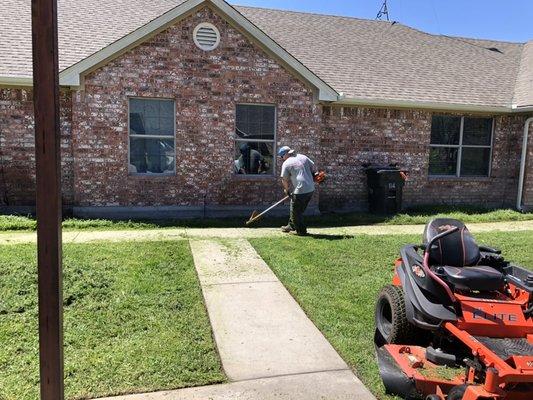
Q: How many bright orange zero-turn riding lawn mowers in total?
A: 1